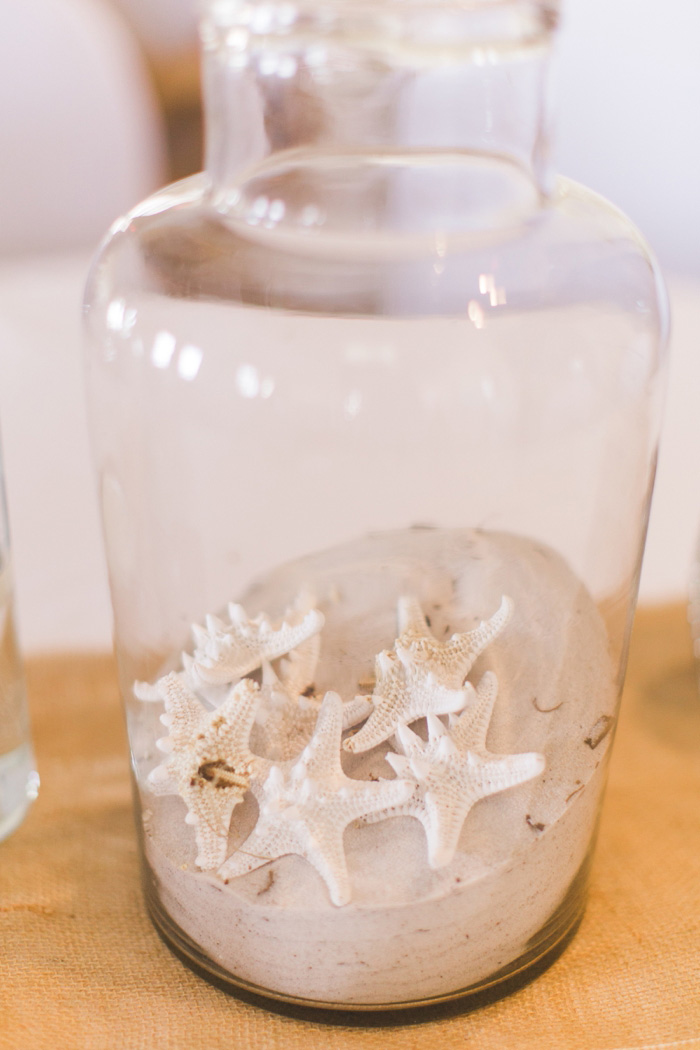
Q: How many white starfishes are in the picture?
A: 6